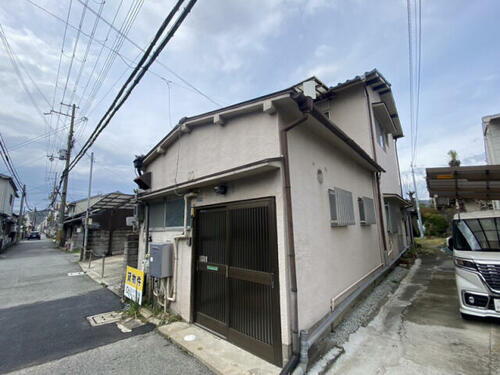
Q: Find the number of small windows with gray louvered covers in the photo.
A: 2